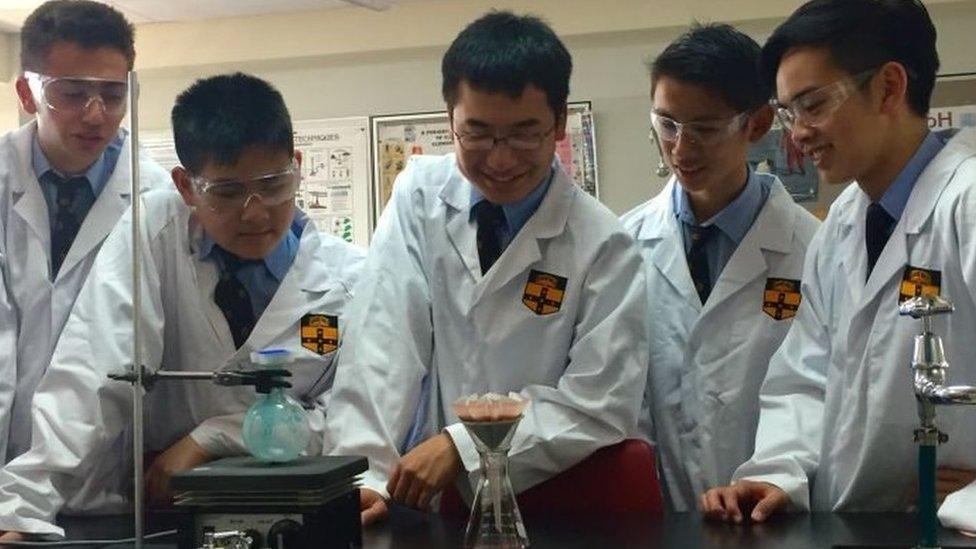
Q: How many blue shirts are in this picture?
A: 5